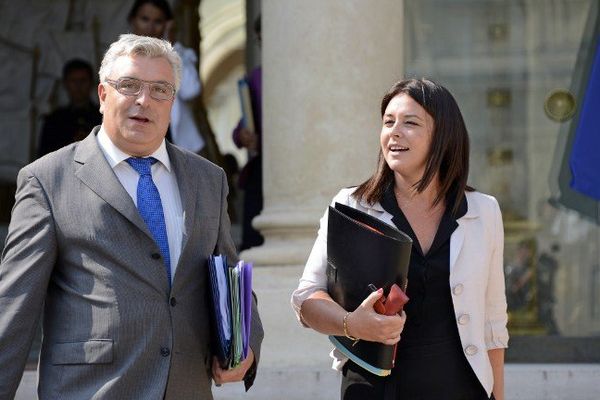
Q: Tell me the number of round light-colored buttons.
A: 3